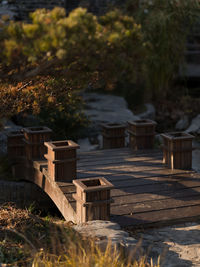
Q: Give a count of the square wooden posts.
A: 7